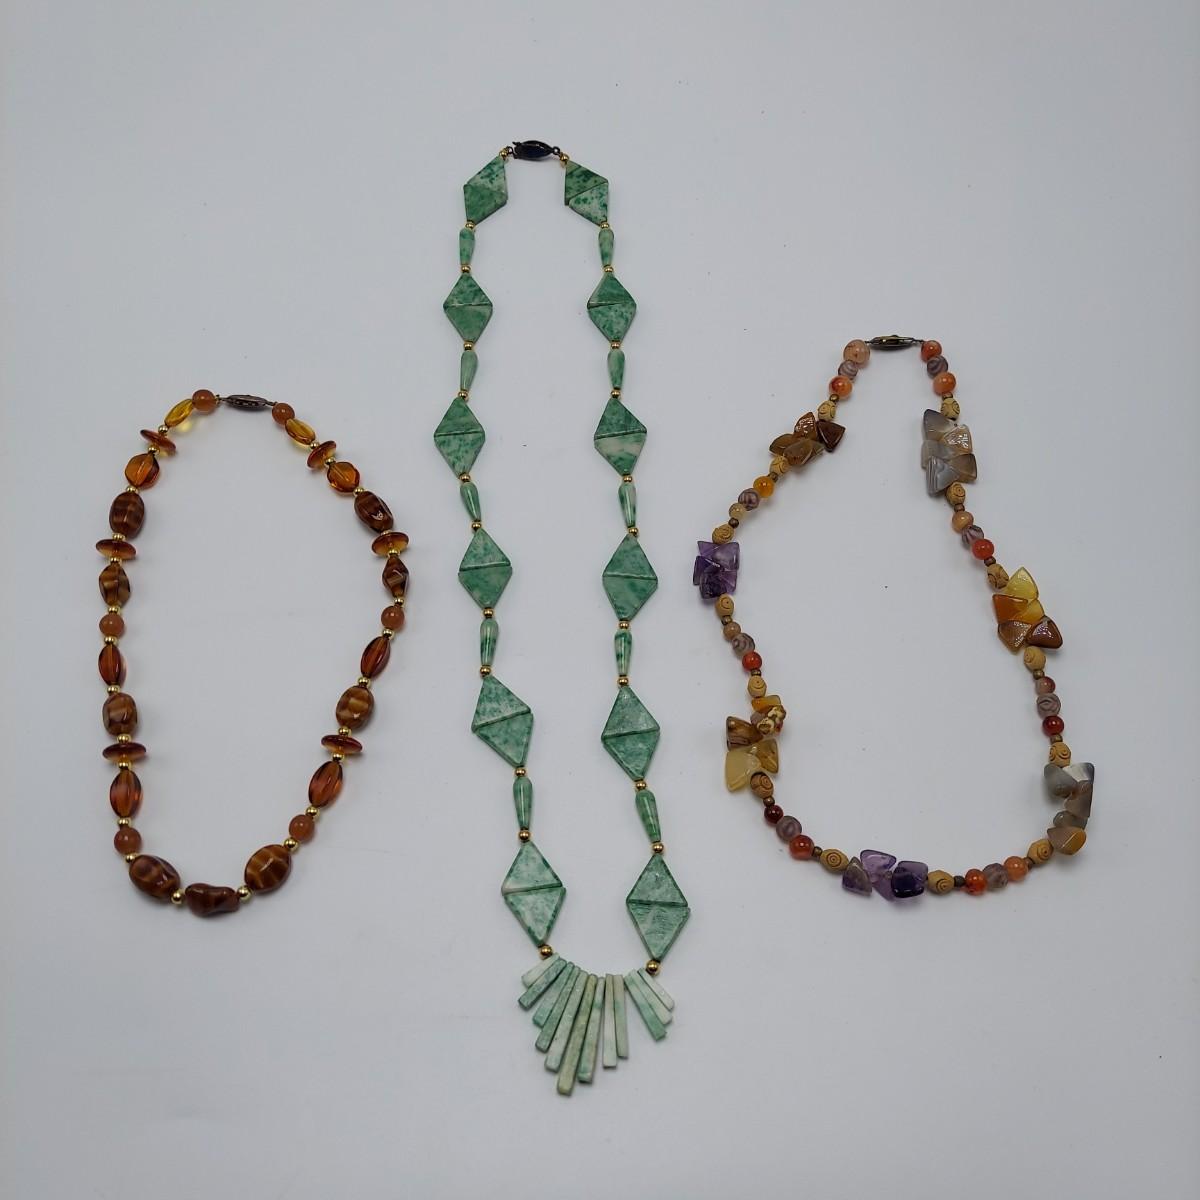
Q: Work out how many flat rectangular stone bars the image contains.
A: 12